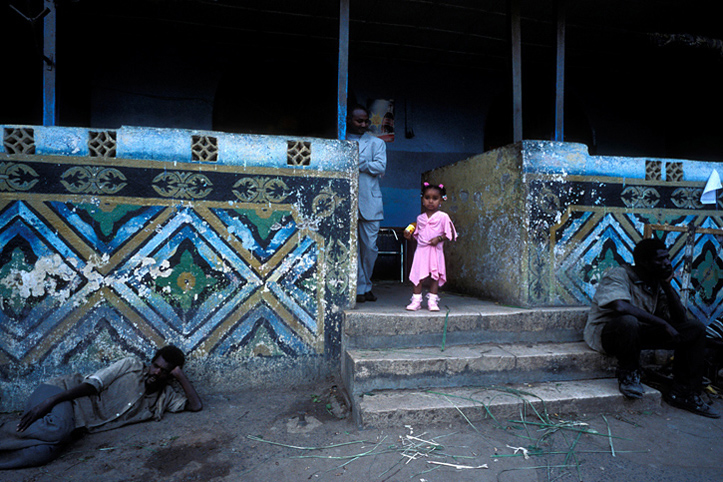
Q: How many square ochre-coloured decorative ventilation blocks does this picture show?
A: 6